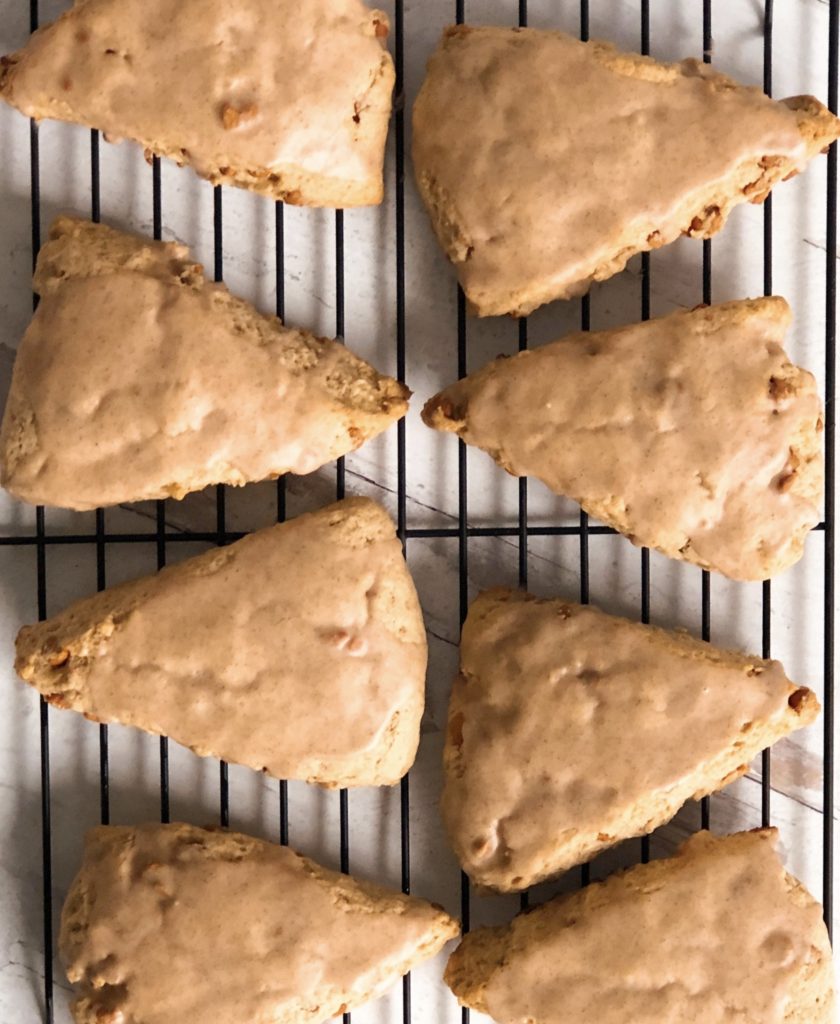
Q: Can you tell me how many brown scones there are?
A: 8